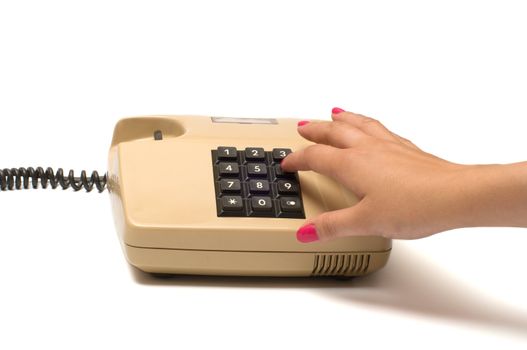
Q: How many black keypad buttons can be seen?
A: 12